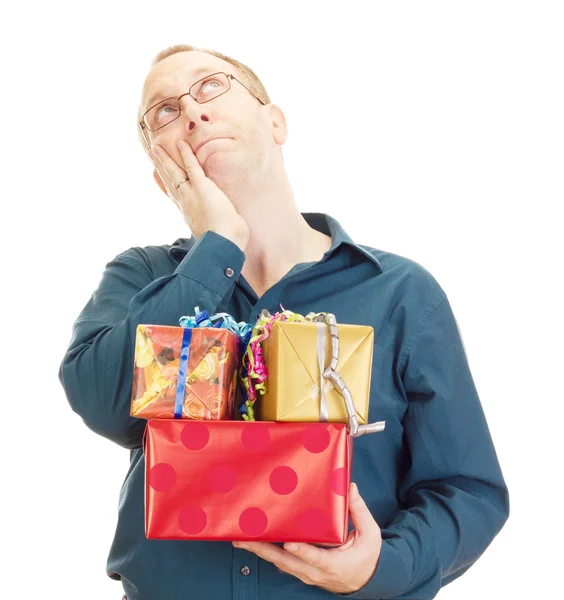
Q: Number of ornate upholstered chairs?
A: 0